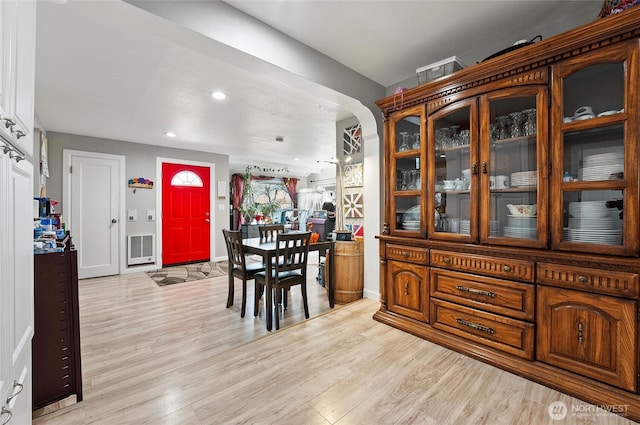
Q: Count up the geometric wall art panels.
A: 4